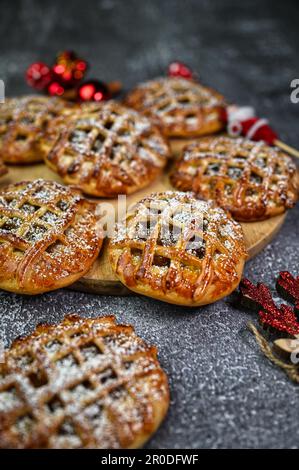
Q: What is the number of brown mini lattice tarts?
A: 7